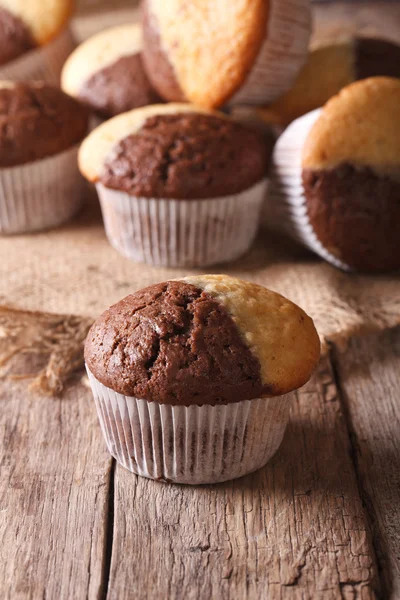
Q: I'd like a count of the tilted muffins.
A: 2